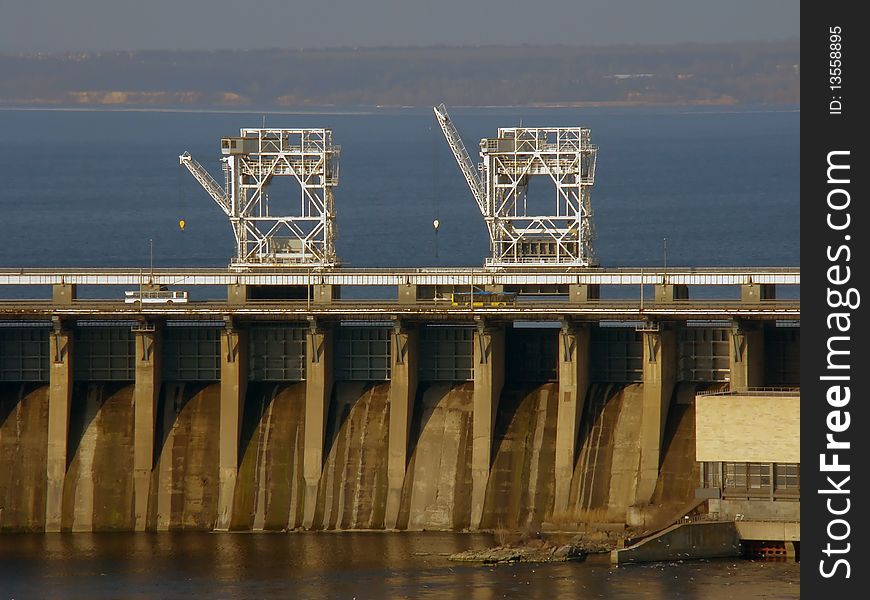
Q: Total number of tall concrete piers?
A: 9